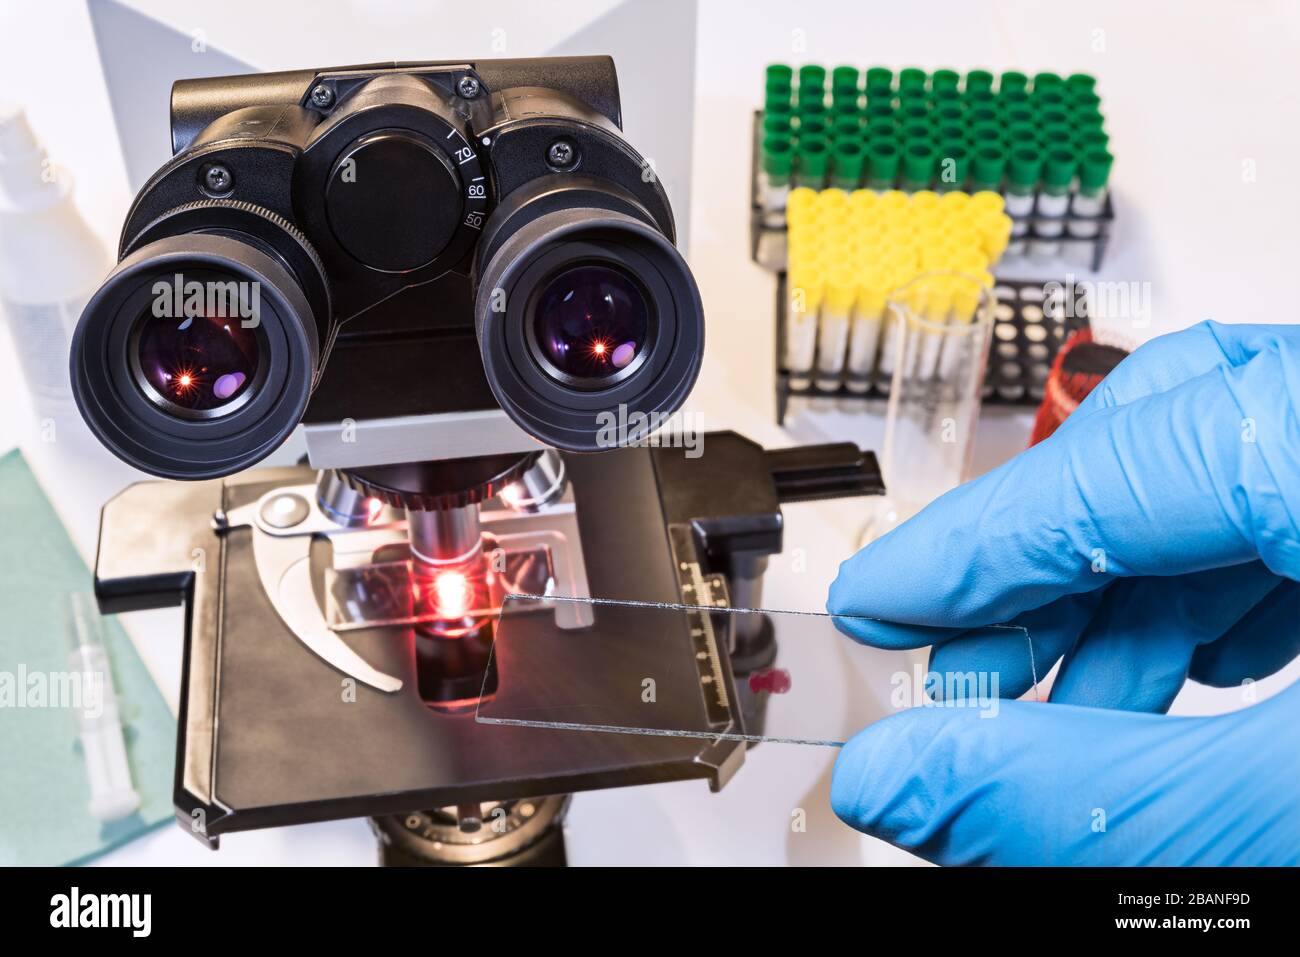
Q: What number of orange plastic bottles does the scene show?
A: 0